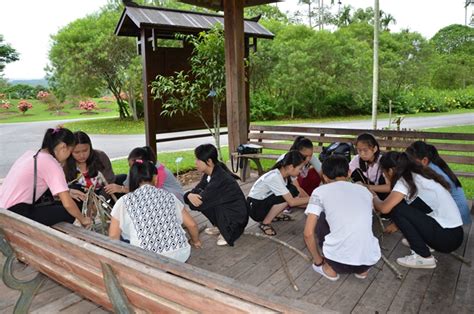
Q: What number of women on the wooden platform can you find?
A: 10